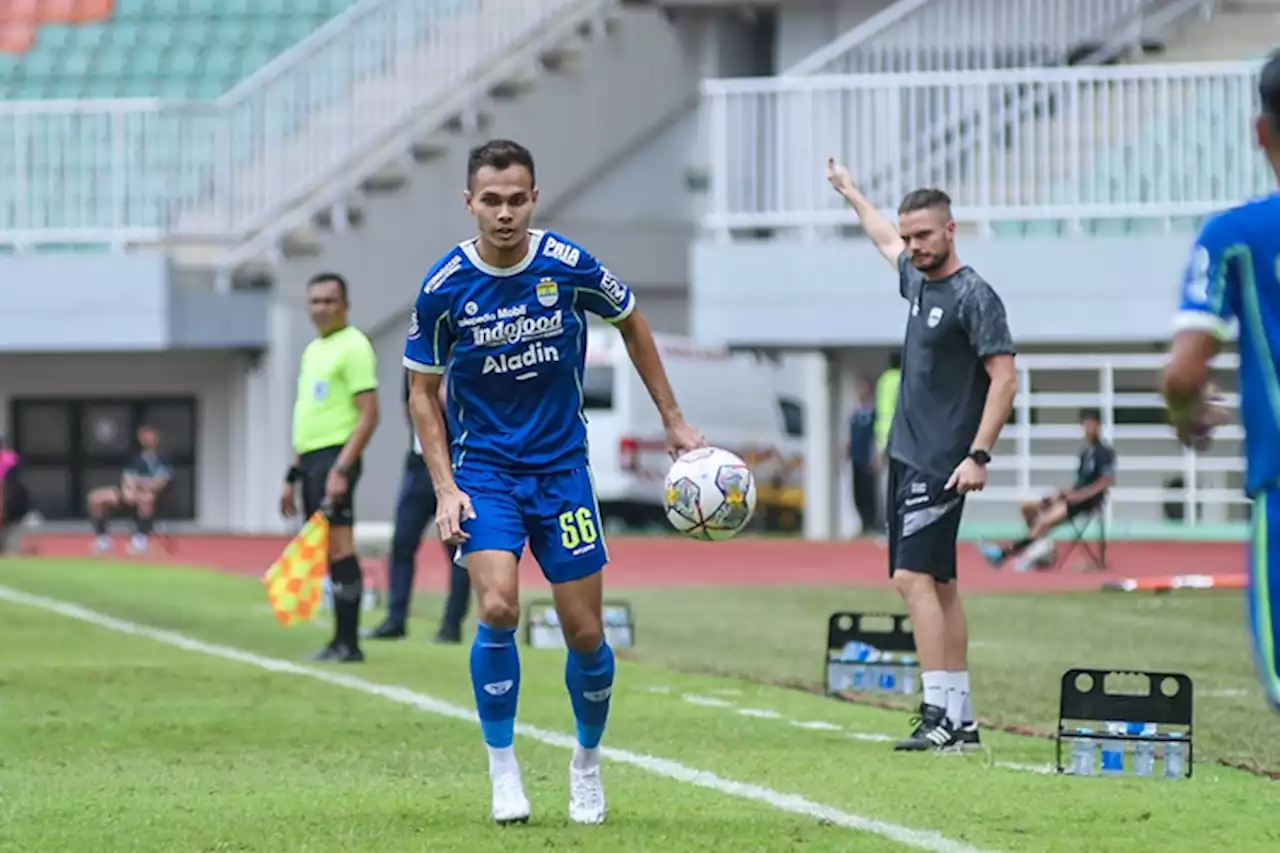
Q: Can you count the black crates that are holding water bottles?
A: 3